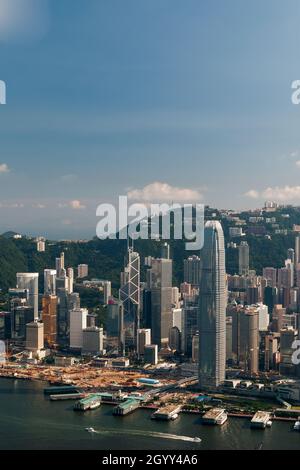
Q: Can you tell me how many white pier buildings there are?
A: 3